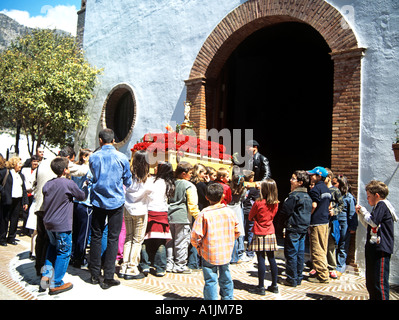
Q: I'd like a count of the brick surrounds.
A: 2